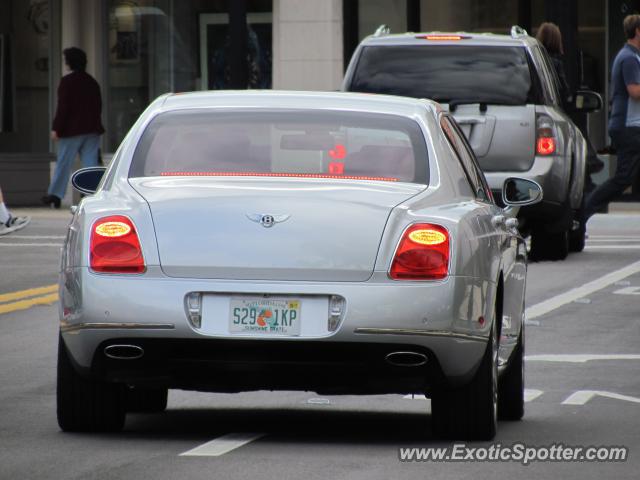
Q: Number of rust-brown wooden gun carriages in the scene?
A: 0